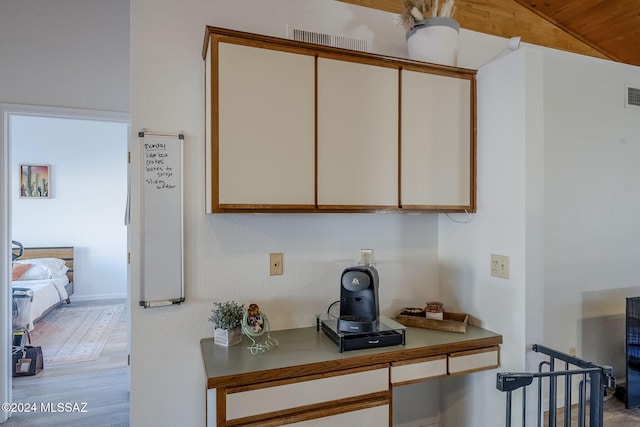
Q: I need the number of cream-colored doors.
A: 3